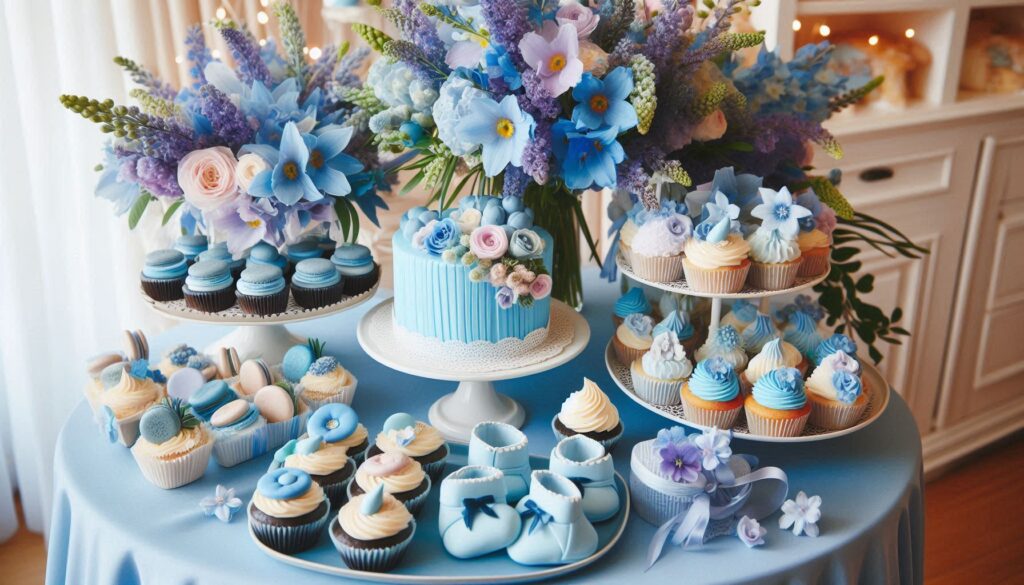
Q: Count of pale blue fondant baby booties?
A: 4